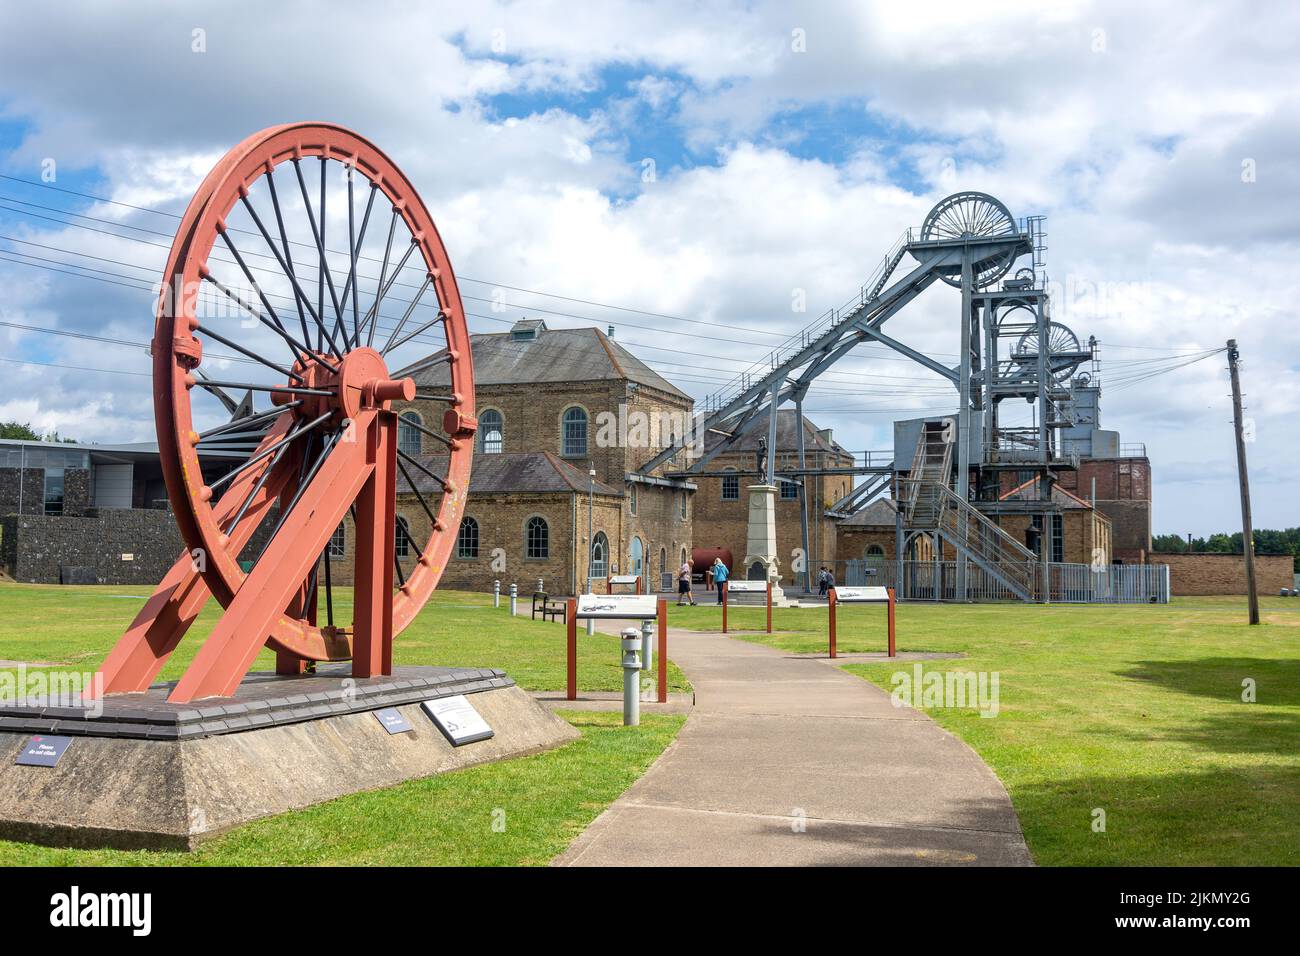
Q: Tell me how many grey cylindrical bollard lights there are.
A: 6